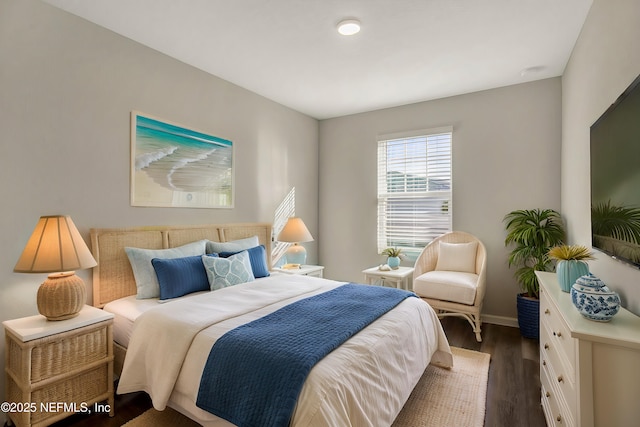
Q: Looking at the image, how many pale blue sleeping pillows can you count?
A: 2